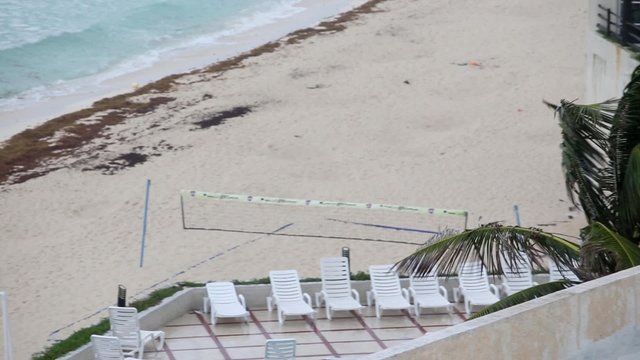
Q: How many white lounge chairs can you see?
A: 11